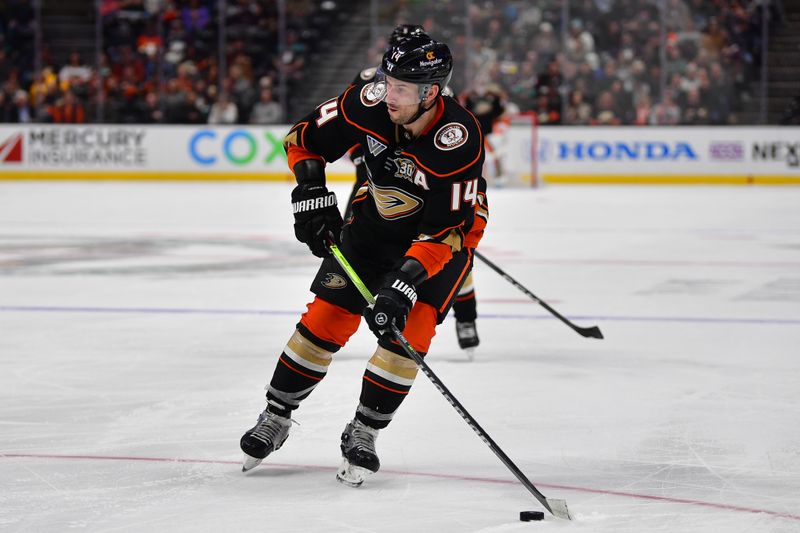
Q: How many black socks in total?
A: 3